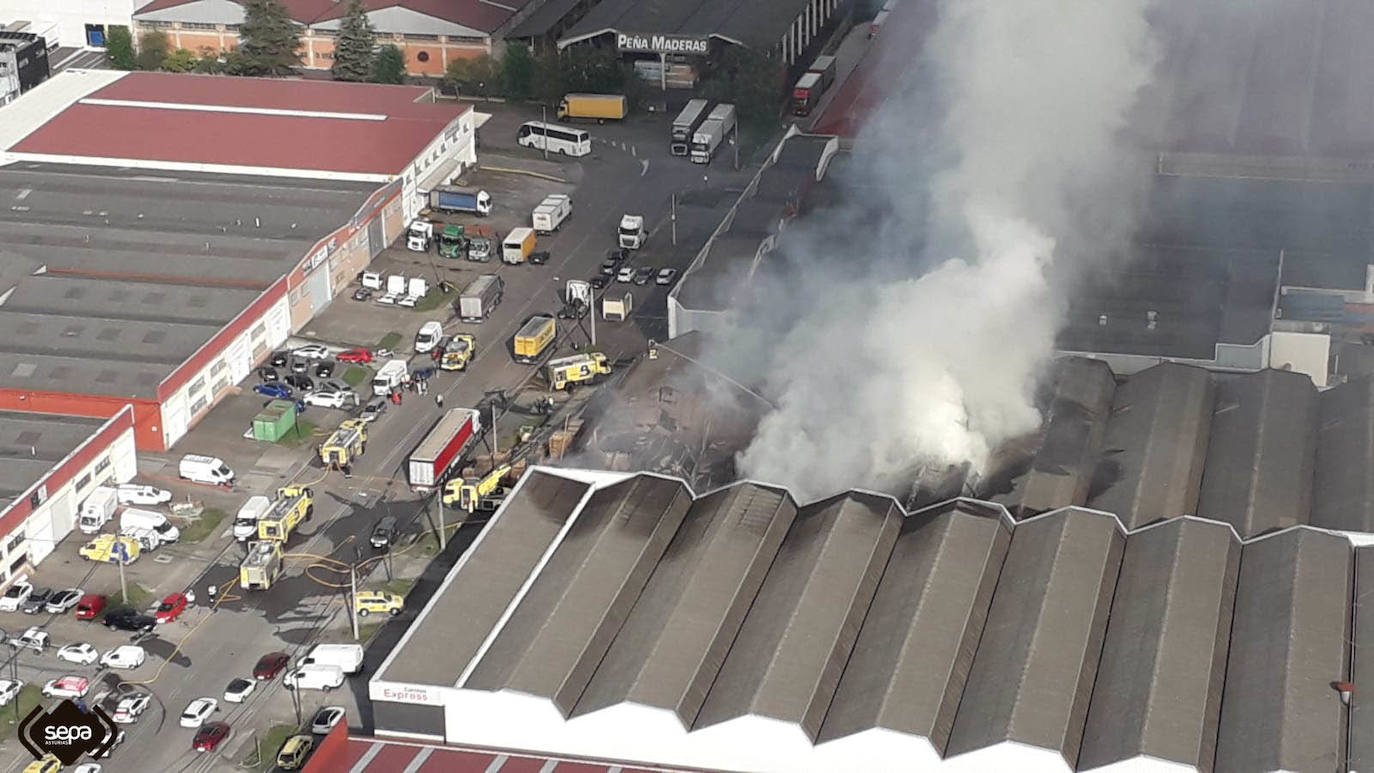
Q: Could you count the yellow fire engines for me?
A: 6